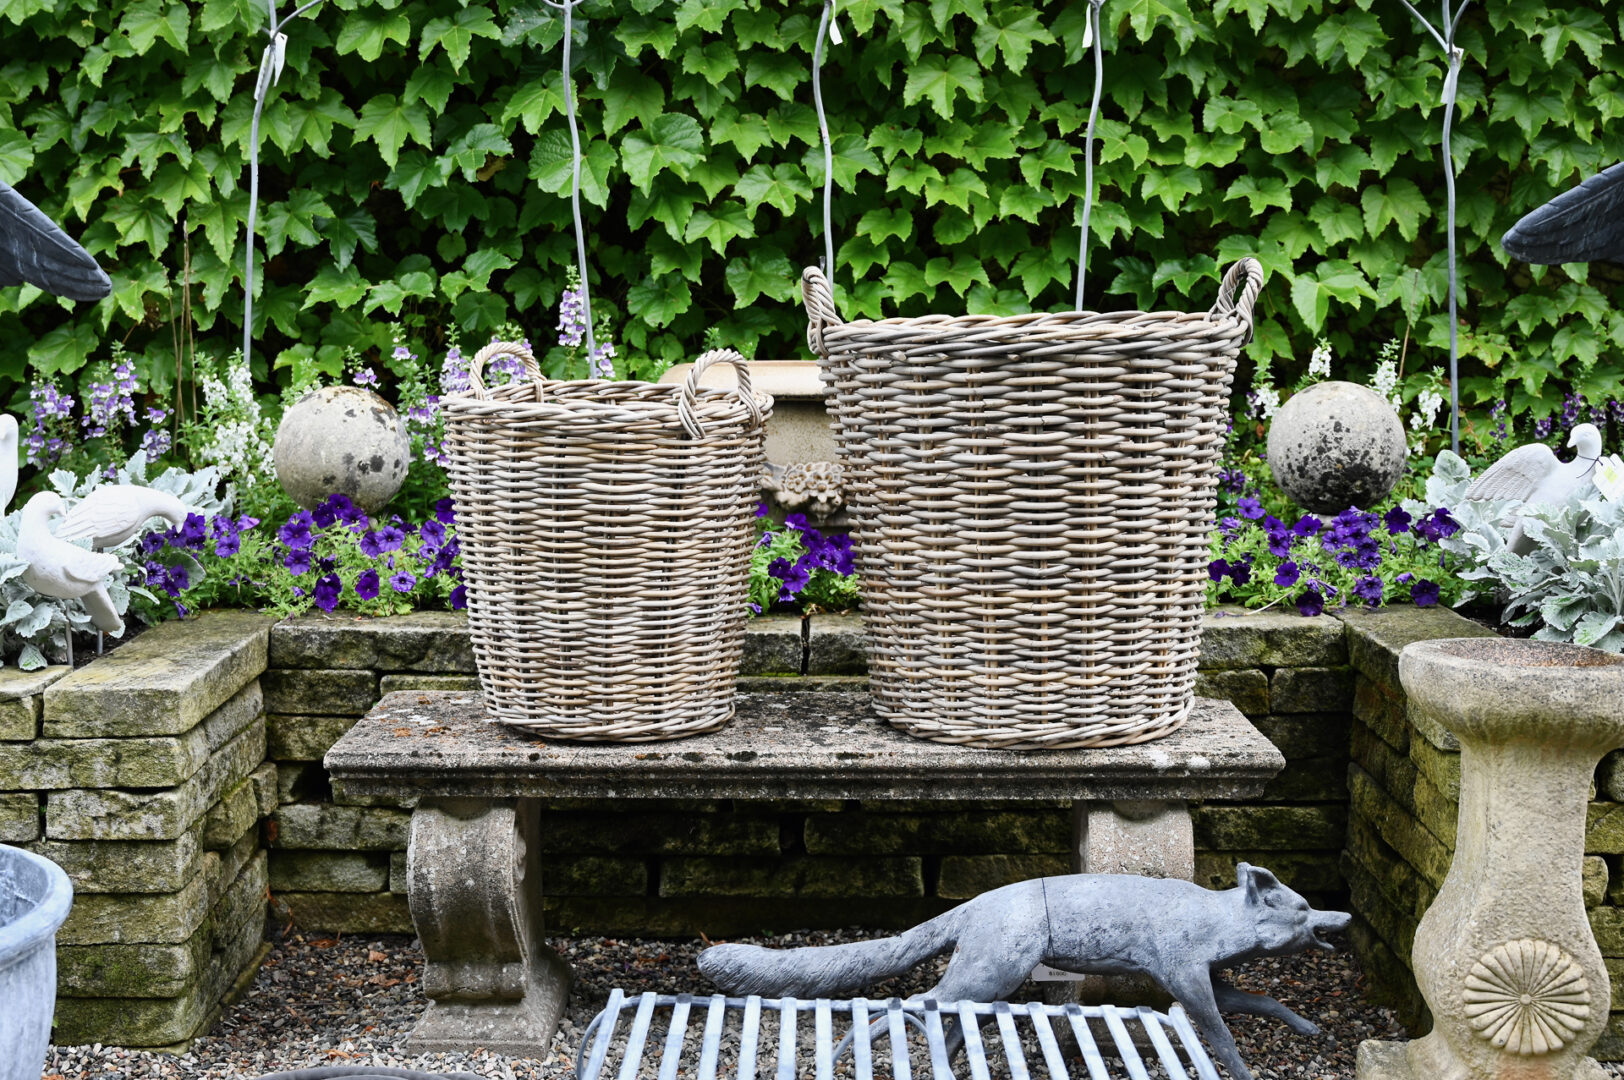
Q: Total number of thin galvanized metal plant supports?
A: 5